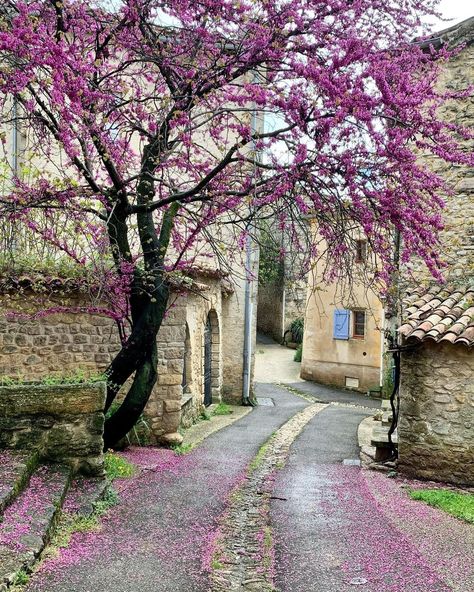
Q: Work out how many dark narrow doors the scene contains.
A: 1